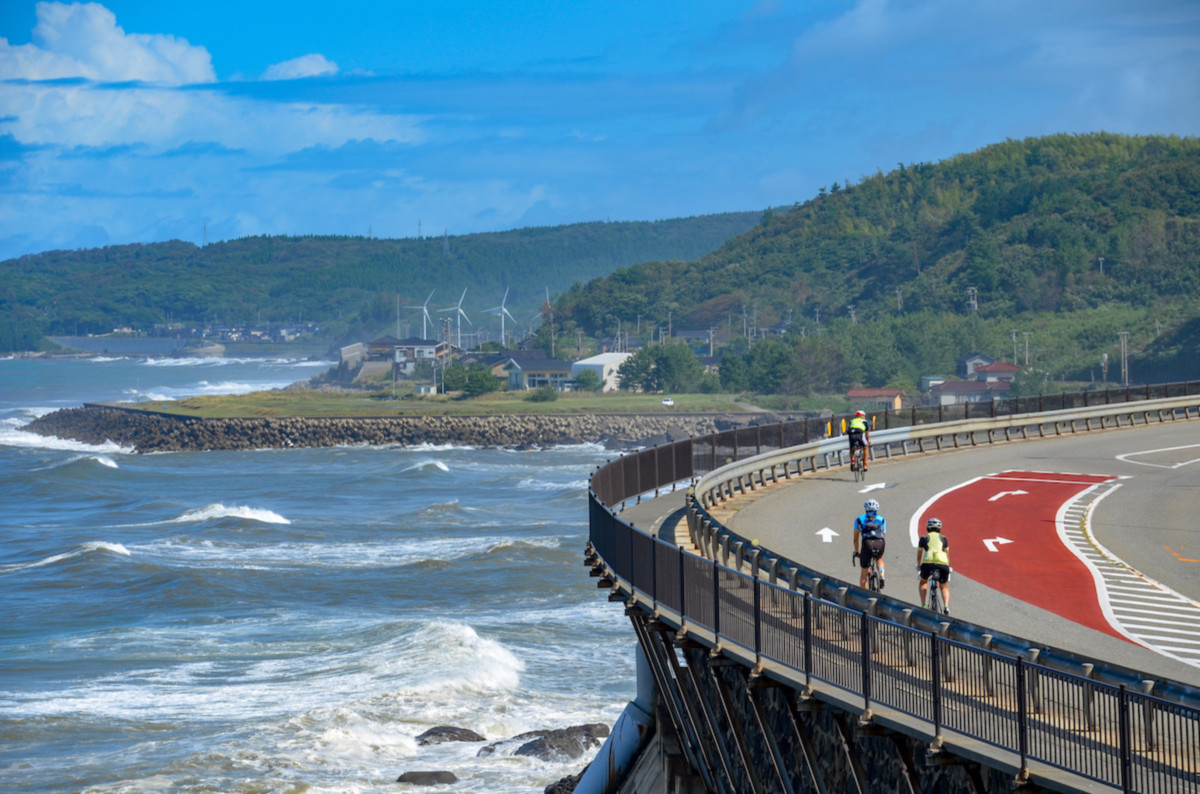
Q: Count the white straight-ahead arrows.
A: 2